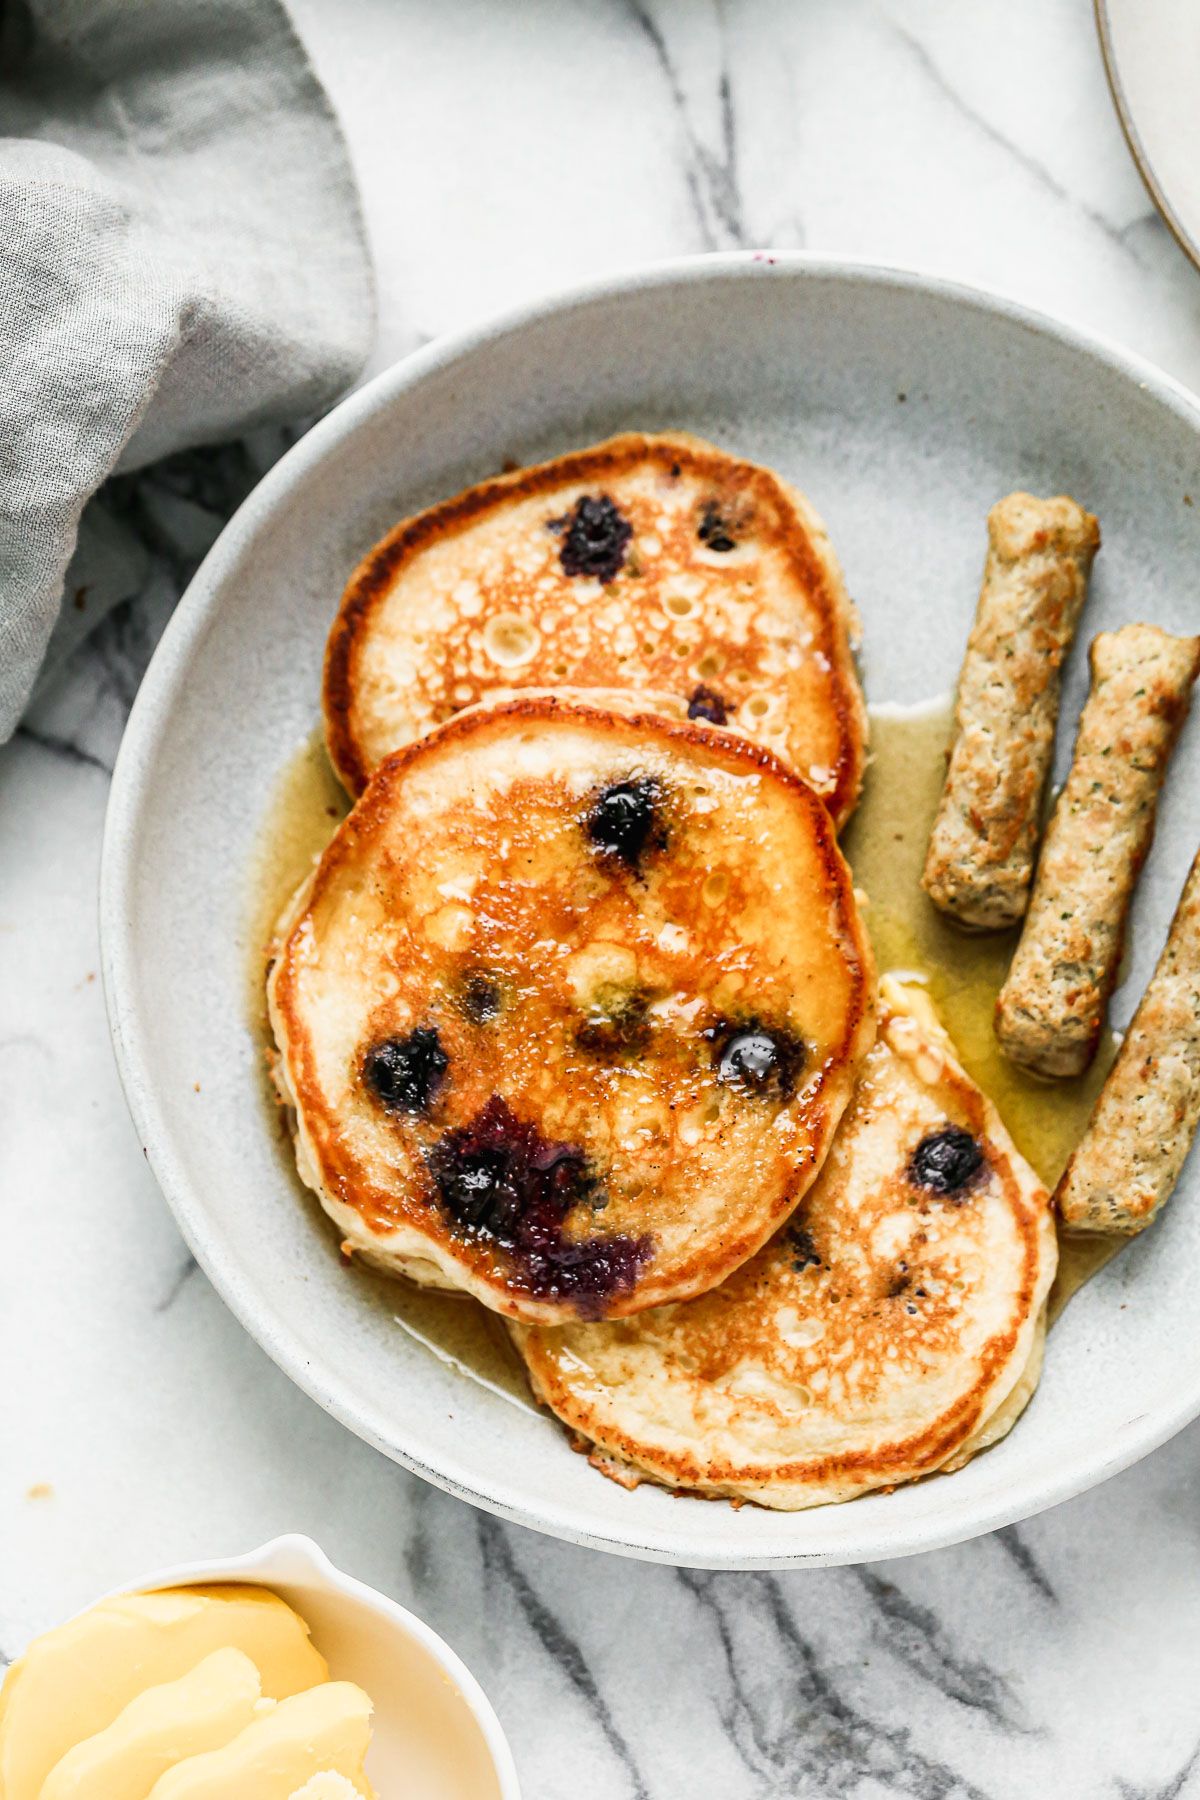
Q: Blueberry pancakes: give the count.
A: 3